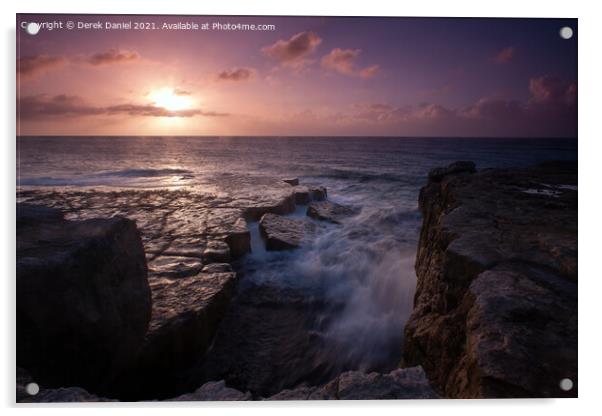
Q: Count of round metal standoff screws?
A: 4